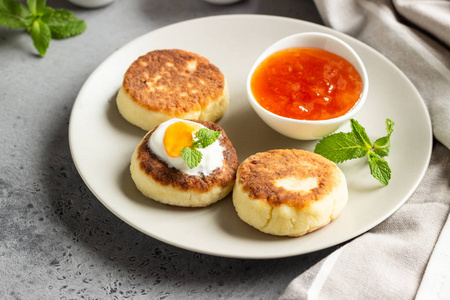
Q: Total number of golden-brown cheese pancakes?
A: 3